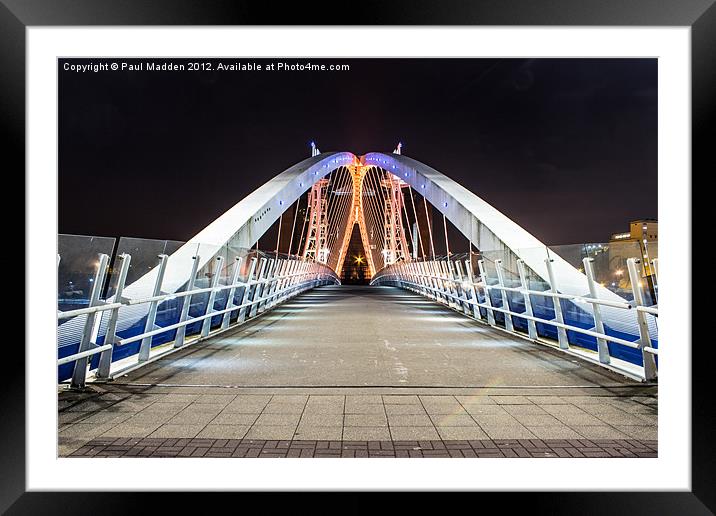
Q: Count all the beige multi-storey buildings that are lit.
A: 1